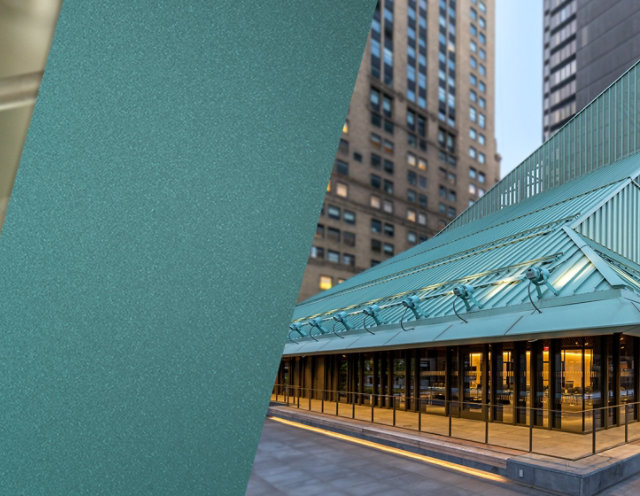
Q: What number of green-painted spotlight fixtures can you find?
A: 7